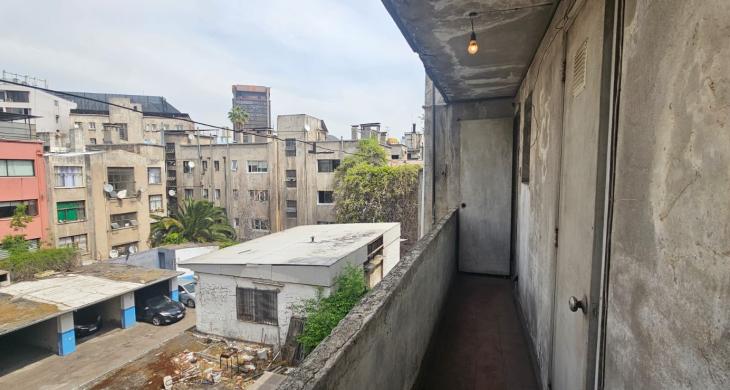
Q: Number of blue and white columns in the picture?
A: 3